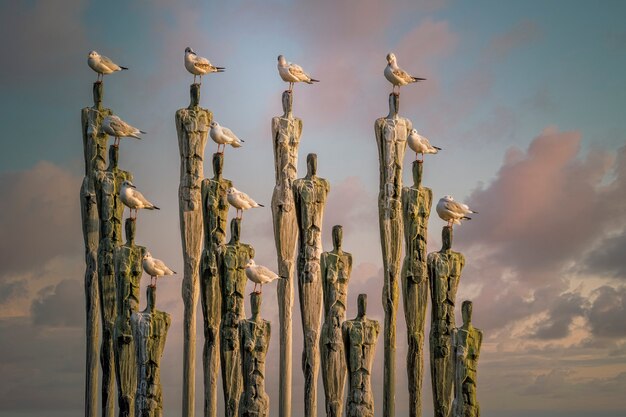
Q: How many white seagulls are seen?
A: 12